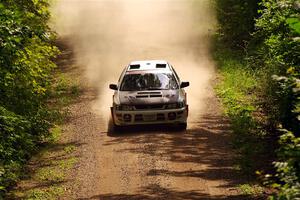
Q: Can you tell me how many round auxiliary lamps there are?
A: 2